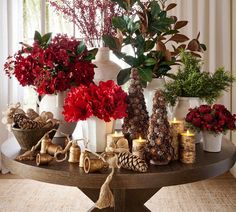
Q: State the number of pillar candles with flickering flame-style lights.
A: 4